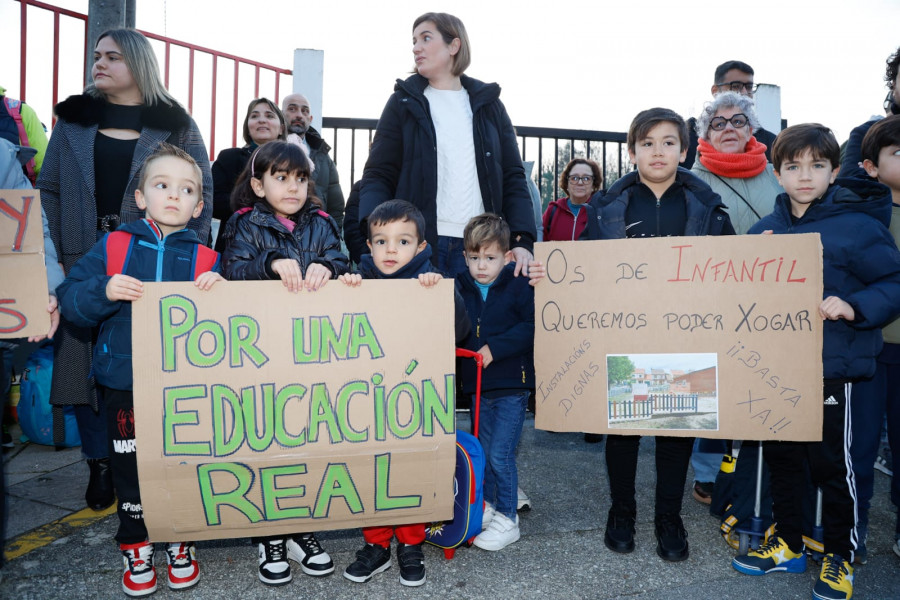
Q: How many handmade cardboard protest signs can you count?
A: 3